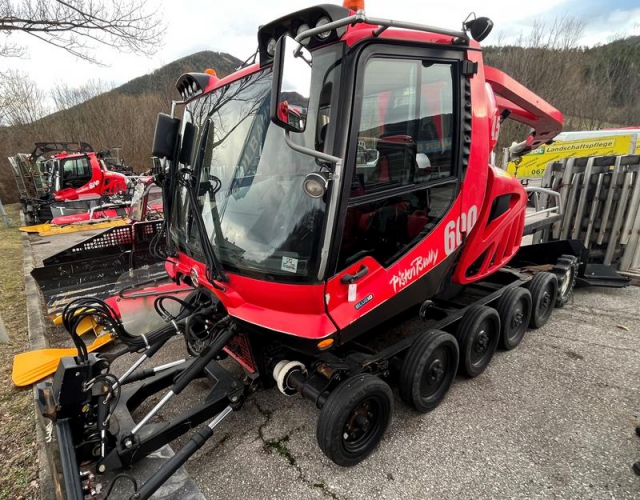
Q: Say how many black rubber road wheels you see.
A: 5